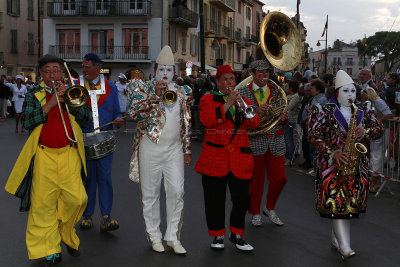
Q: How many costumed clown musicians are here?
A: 6